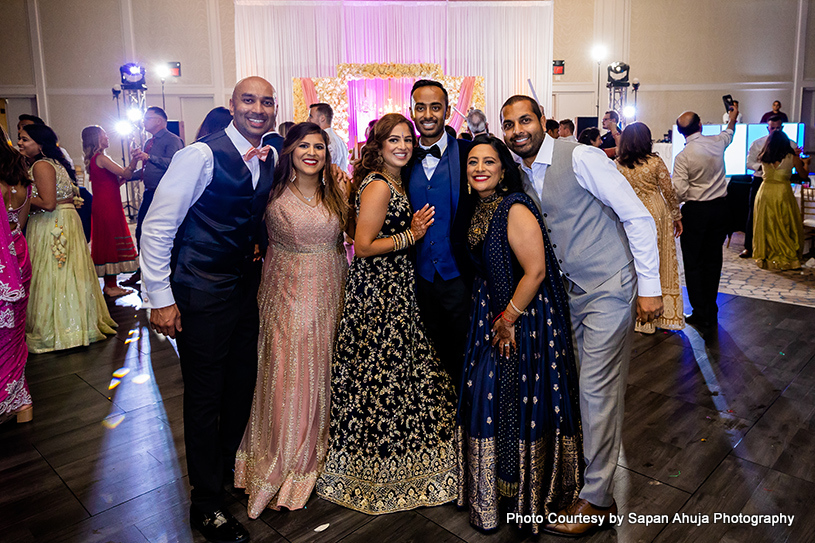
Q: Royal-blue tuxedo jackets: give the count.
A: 1